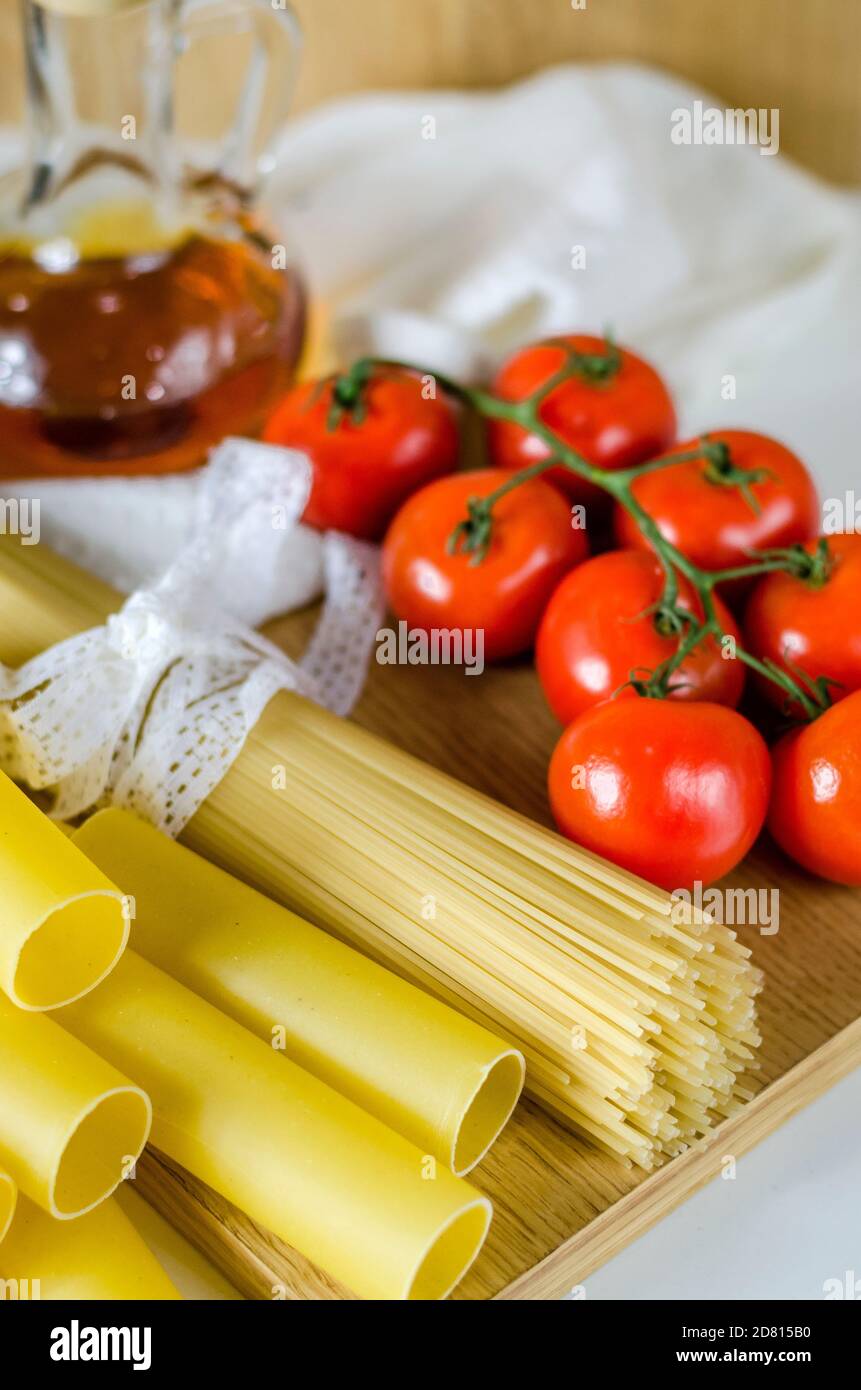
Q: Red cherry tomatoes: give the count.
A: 8